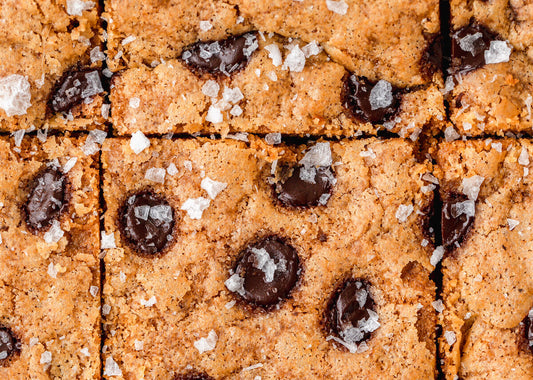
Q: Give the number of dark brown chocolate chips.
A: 13